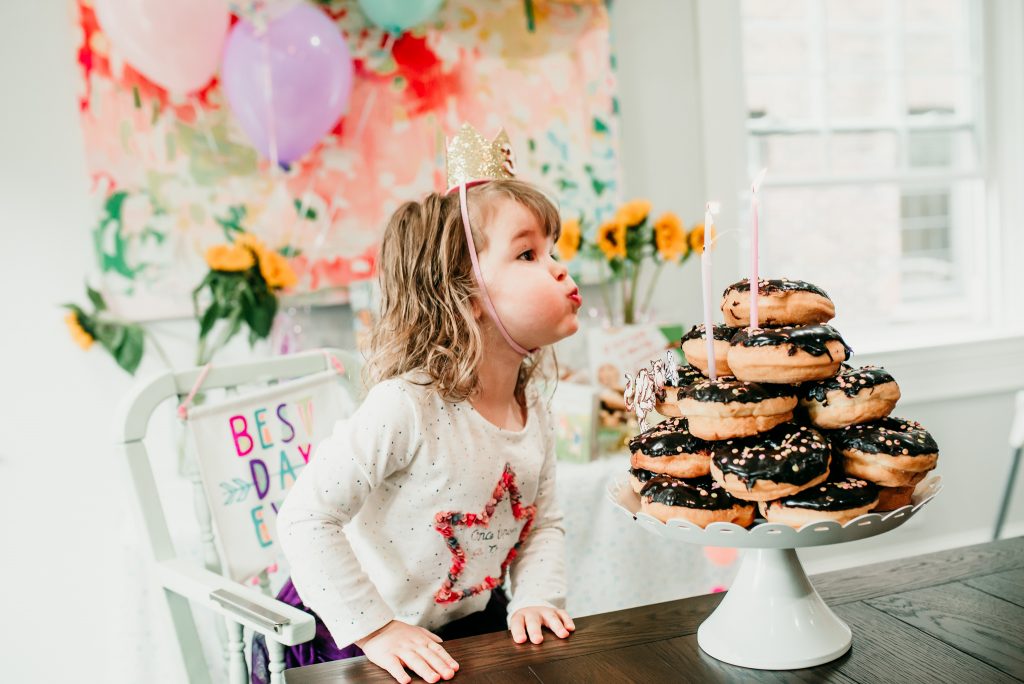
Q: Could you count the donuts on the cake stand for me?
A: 13